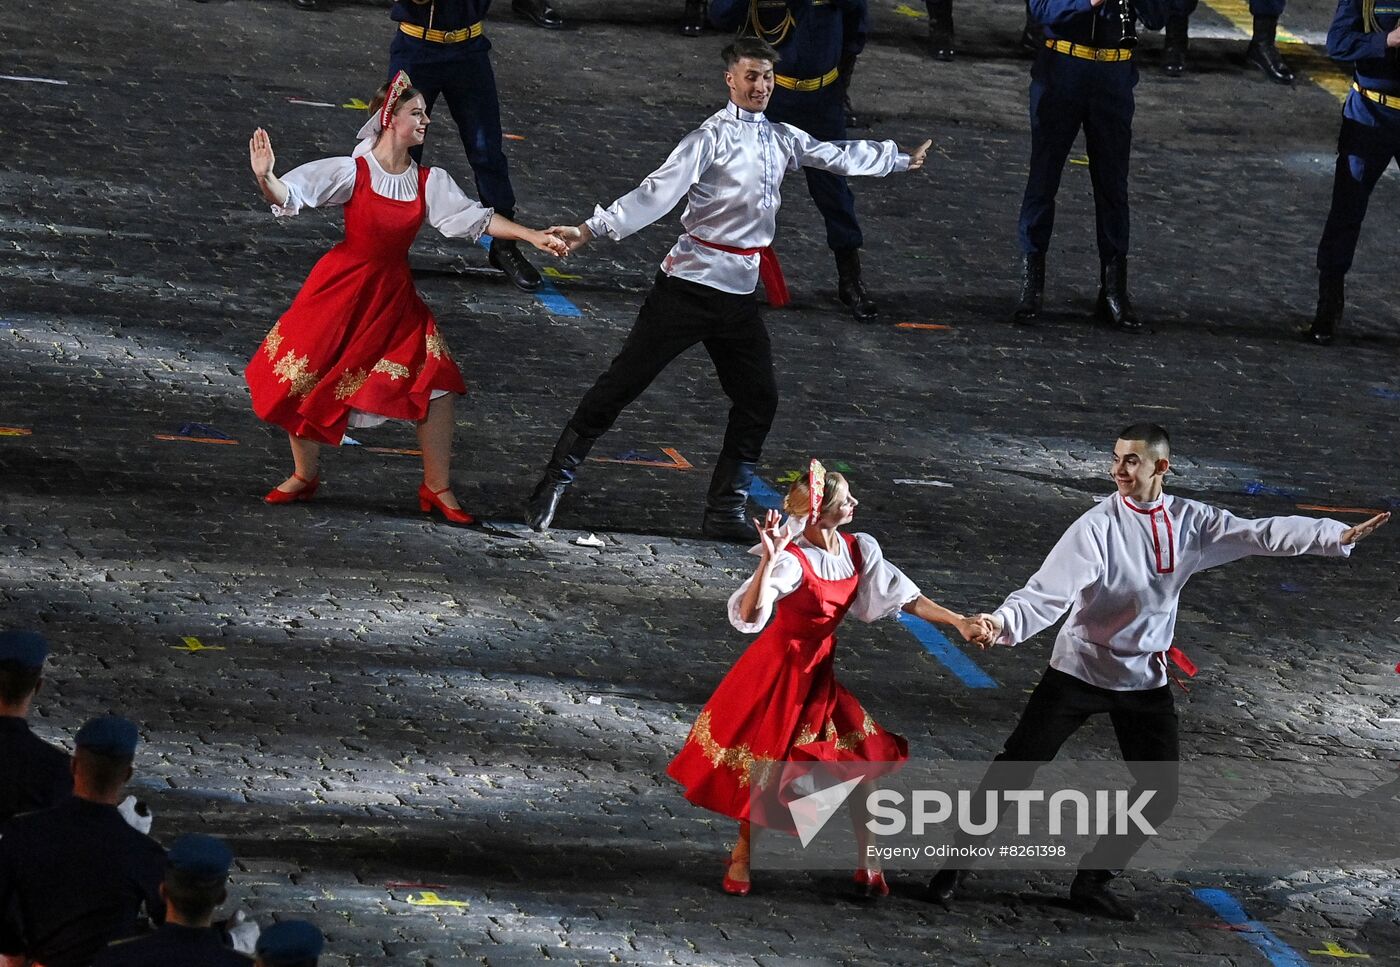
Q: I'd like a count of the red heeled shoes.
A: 4